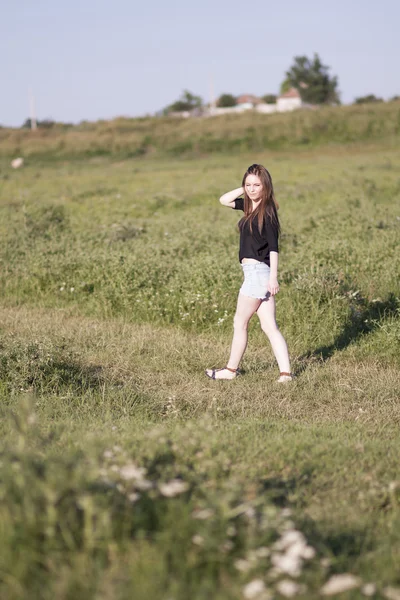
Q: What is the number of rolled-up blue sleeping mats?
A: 0